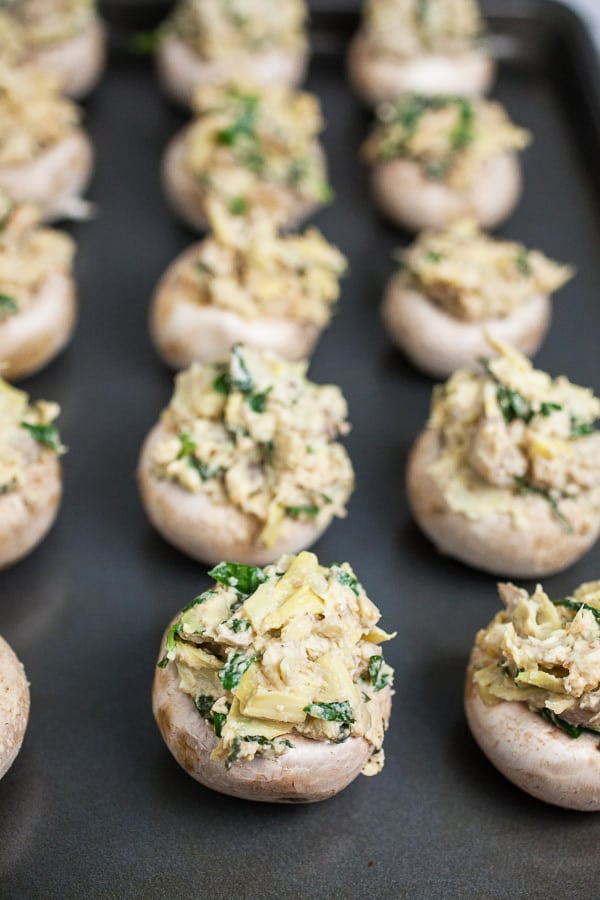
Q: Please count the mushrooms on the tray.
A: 15